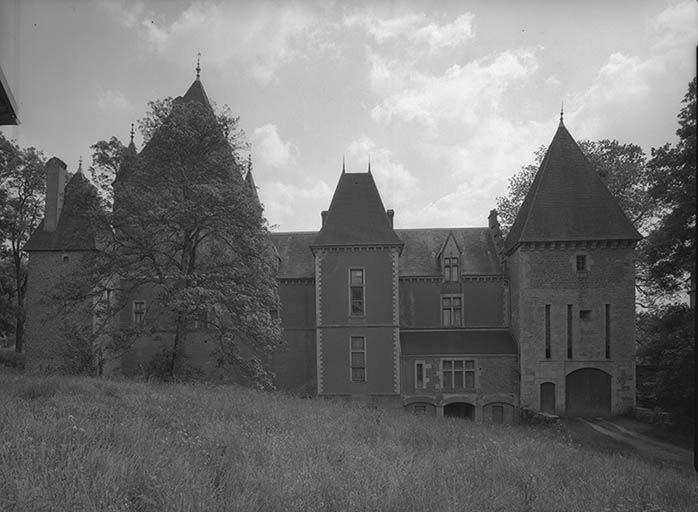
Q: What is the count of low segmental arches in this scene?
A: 3